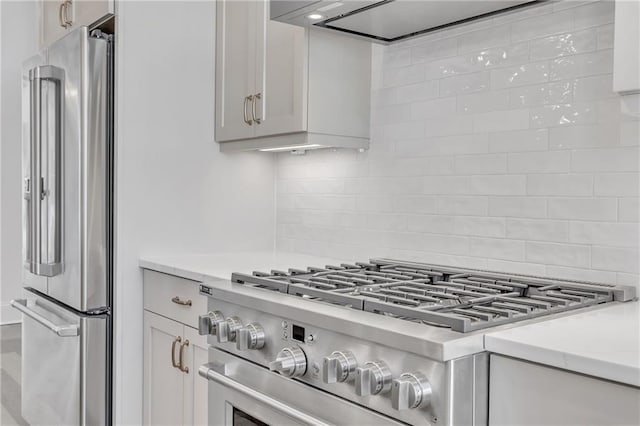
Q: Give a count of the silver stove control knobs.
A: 7